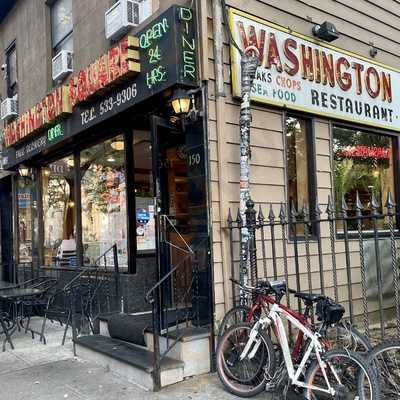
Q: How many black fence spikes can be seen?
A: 13